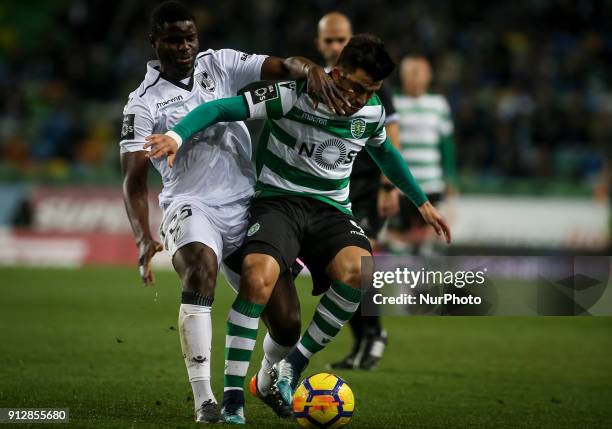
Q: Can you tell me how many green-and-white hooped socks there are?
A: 2